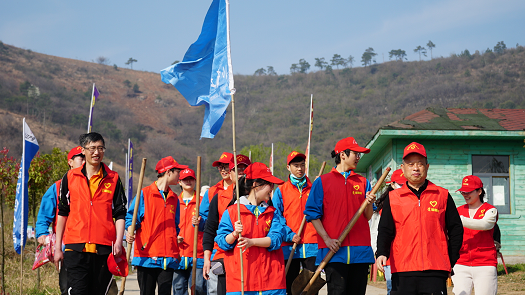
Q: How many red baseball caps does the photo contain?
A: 12